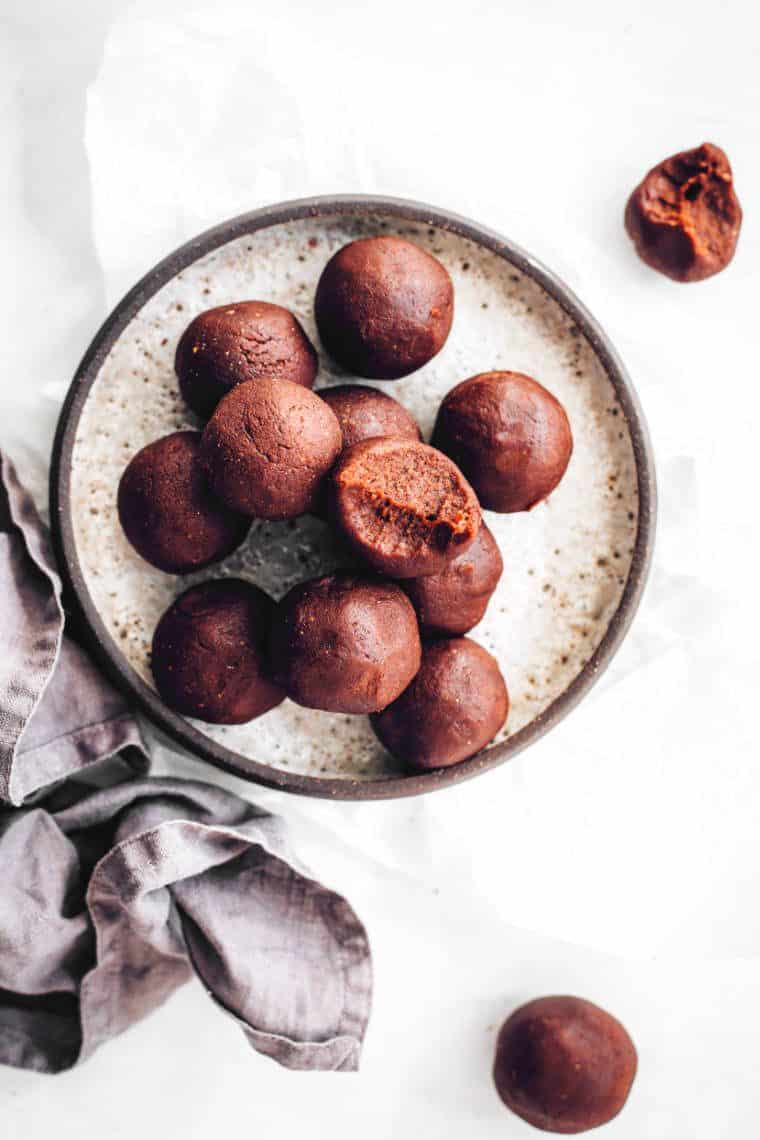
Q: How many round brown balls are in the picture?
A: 13